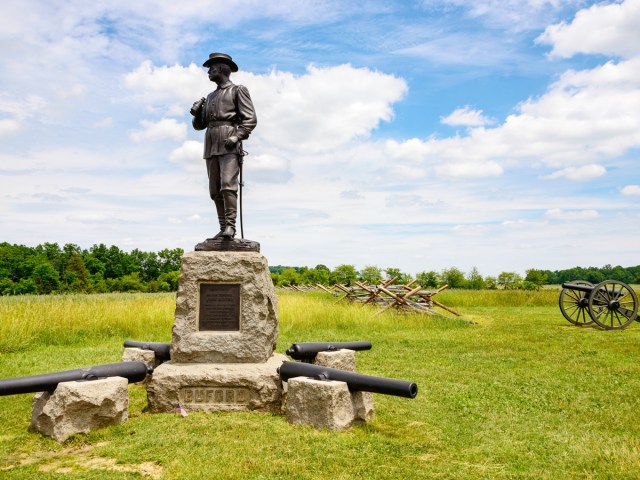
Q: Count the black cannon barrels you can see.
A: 5